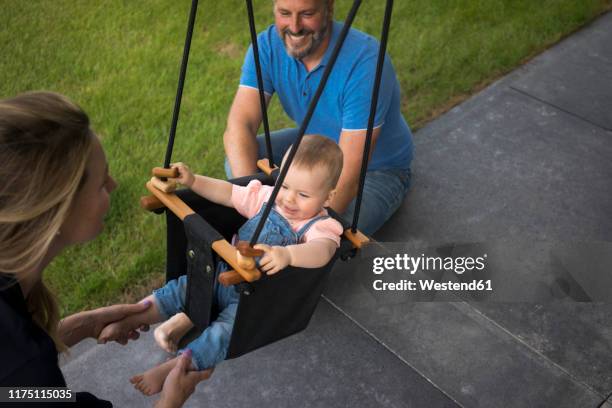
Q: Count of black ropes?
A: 4